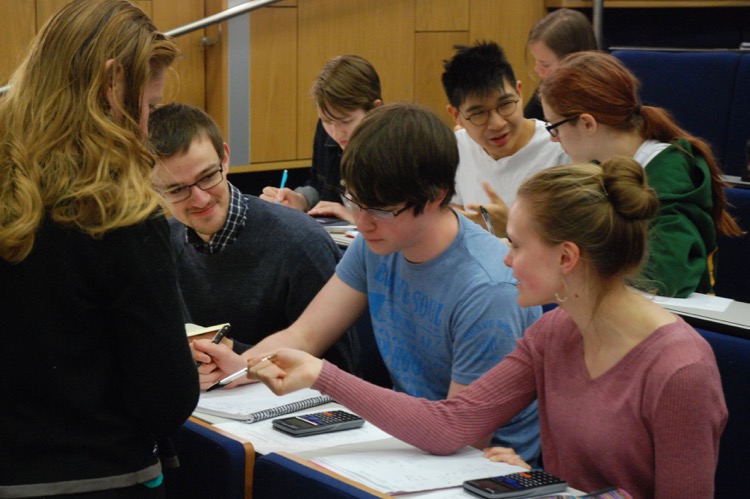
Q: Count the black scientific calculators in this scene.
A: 2